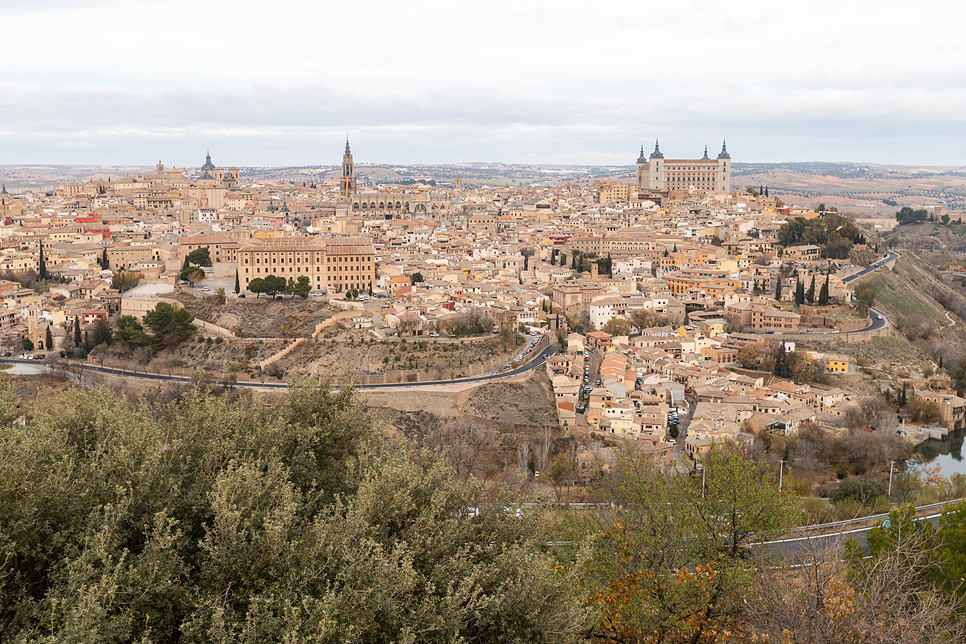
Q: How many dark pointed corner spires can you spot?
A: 4